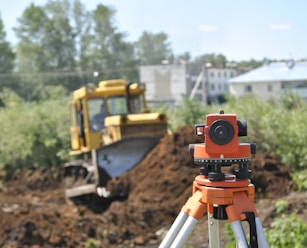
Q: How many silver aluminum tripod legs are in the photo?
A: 3